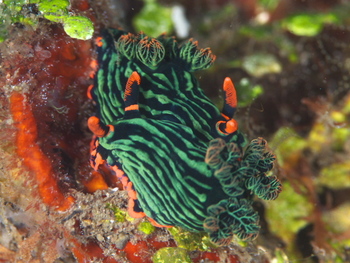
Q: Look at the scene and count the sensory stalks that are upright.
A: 2